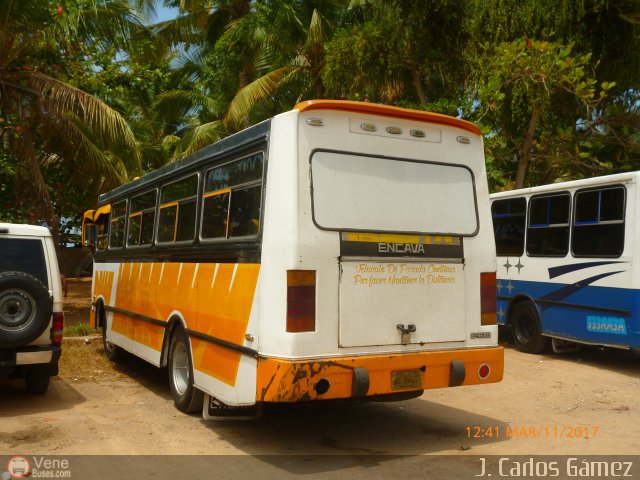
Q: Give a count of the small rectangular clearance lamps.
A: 5